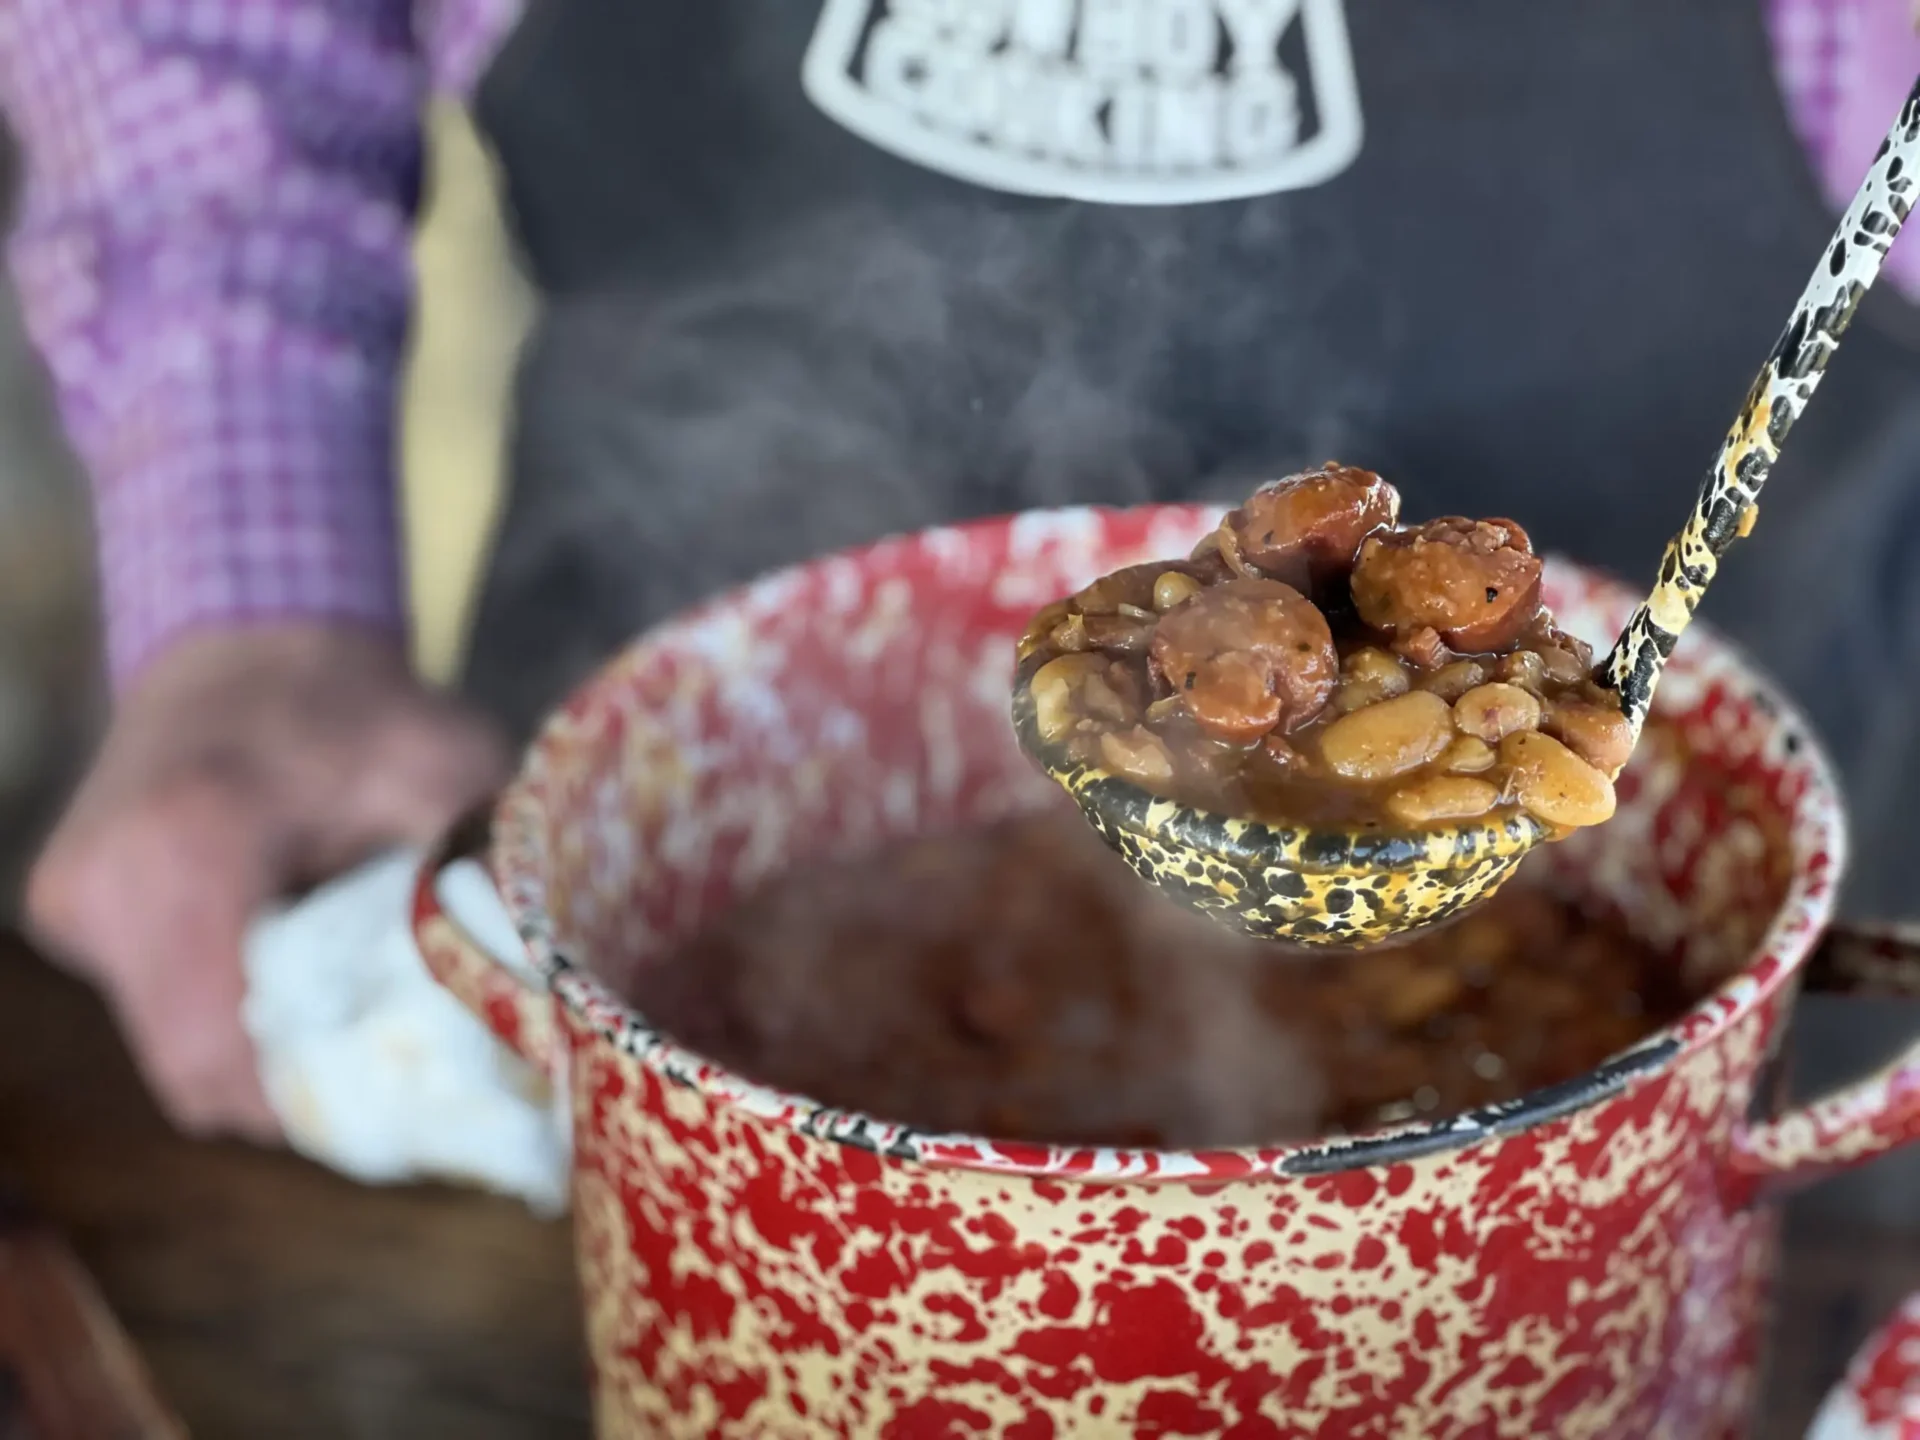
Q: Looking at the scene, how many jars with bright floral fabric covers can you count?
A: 0